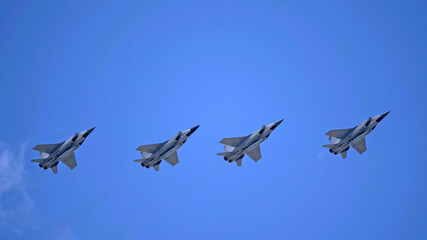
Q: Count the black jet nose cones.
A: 4